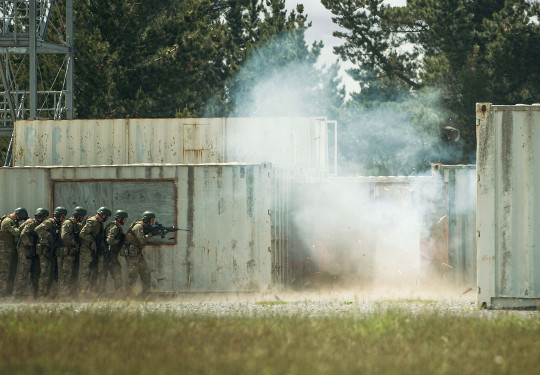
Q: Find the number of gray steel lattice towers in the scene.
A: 1